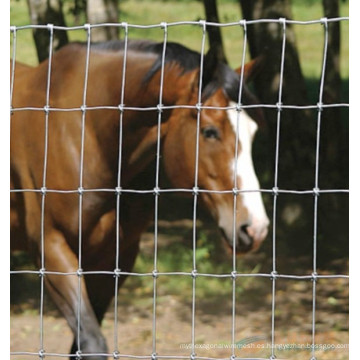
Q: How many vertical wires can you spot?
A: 9